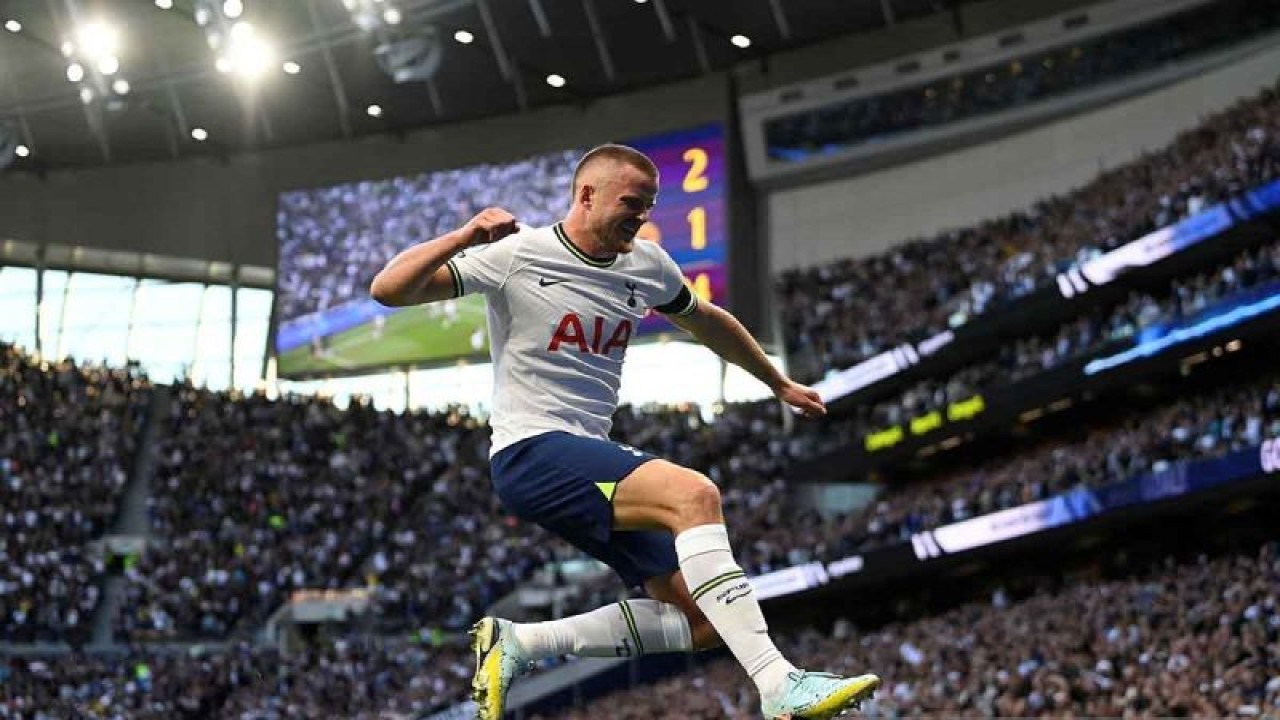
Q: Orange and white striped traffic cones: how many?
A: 0